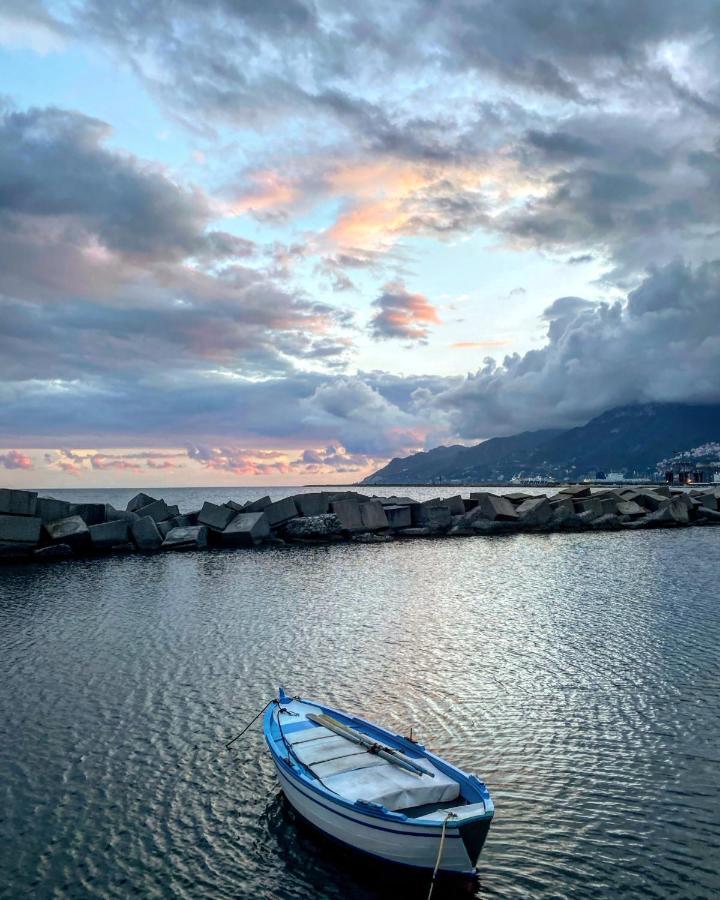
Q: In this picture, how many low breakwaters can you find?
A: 1